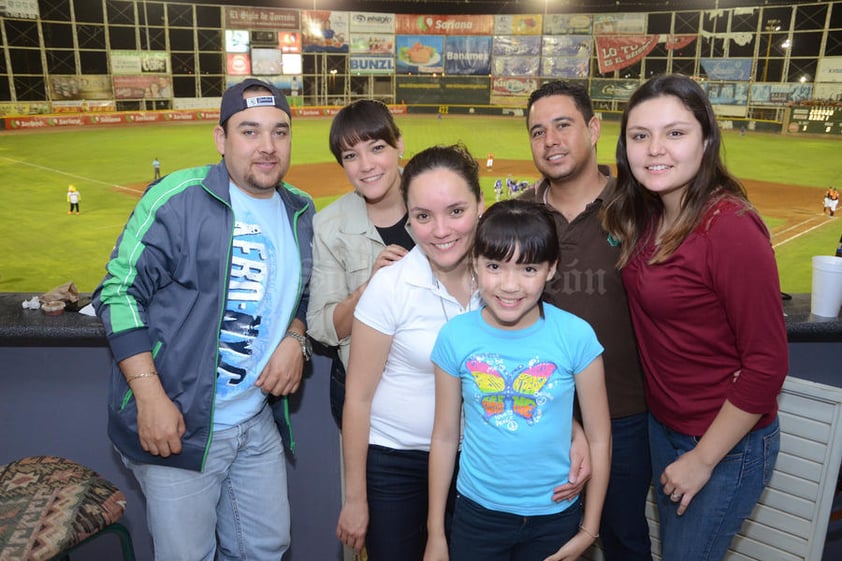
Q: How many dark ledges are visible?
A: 1